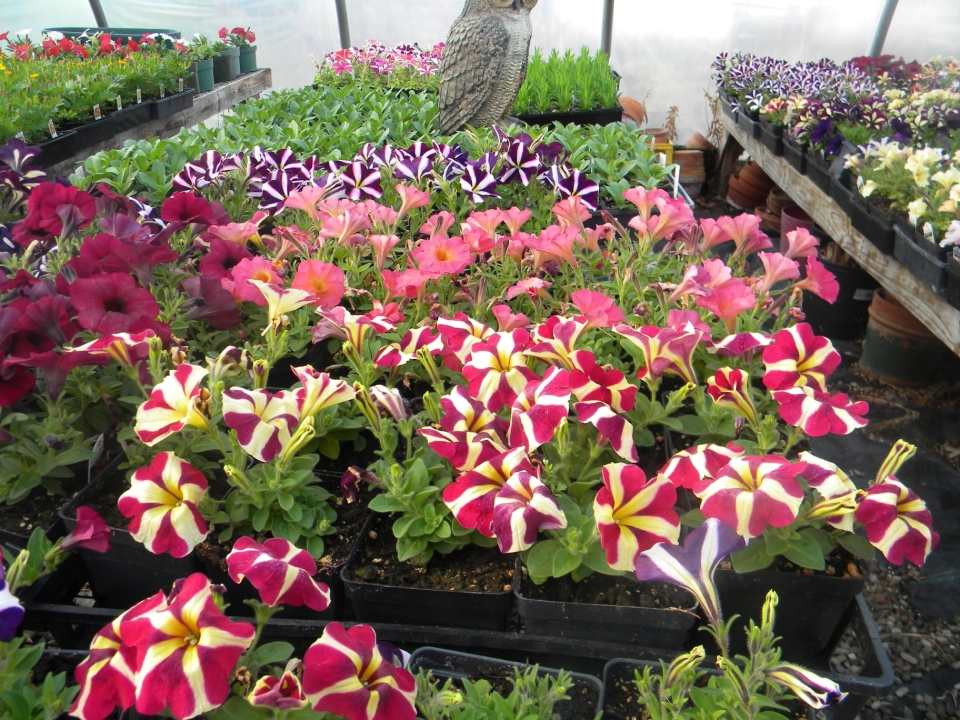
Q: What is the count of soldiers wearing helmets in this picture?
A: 0